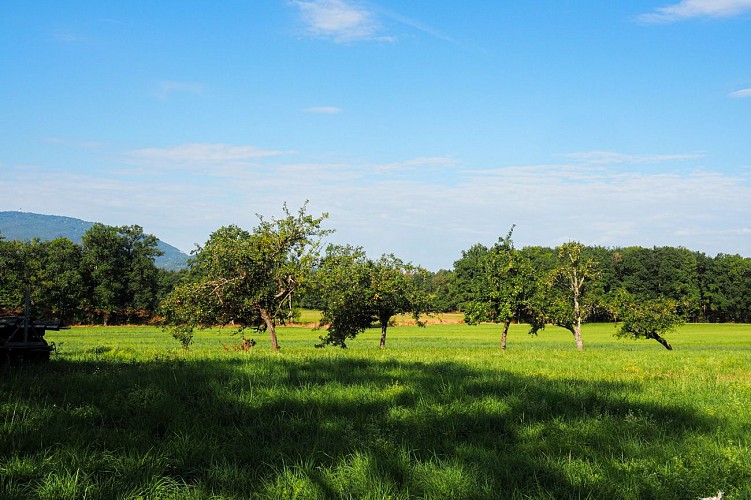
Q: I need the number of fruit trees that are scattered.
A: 5